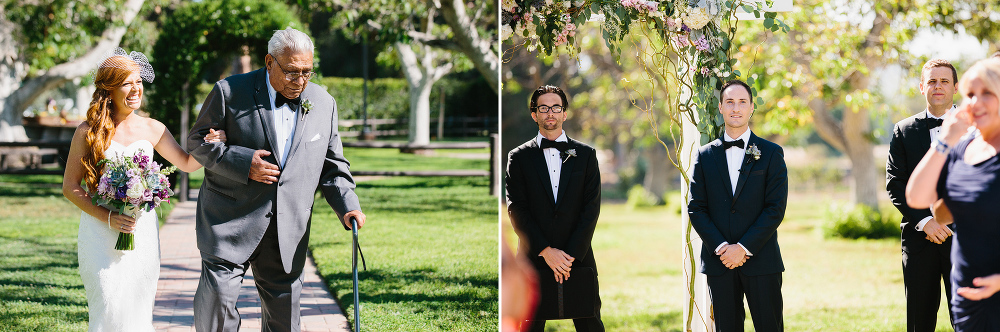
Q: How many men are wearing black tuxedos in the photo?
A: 3